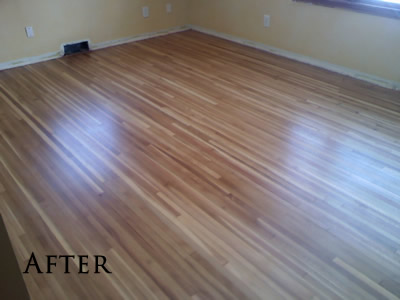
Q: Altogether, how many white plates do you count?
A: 4